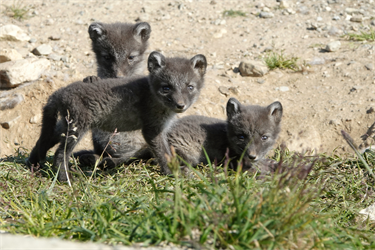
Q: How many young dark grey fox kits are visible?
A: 3